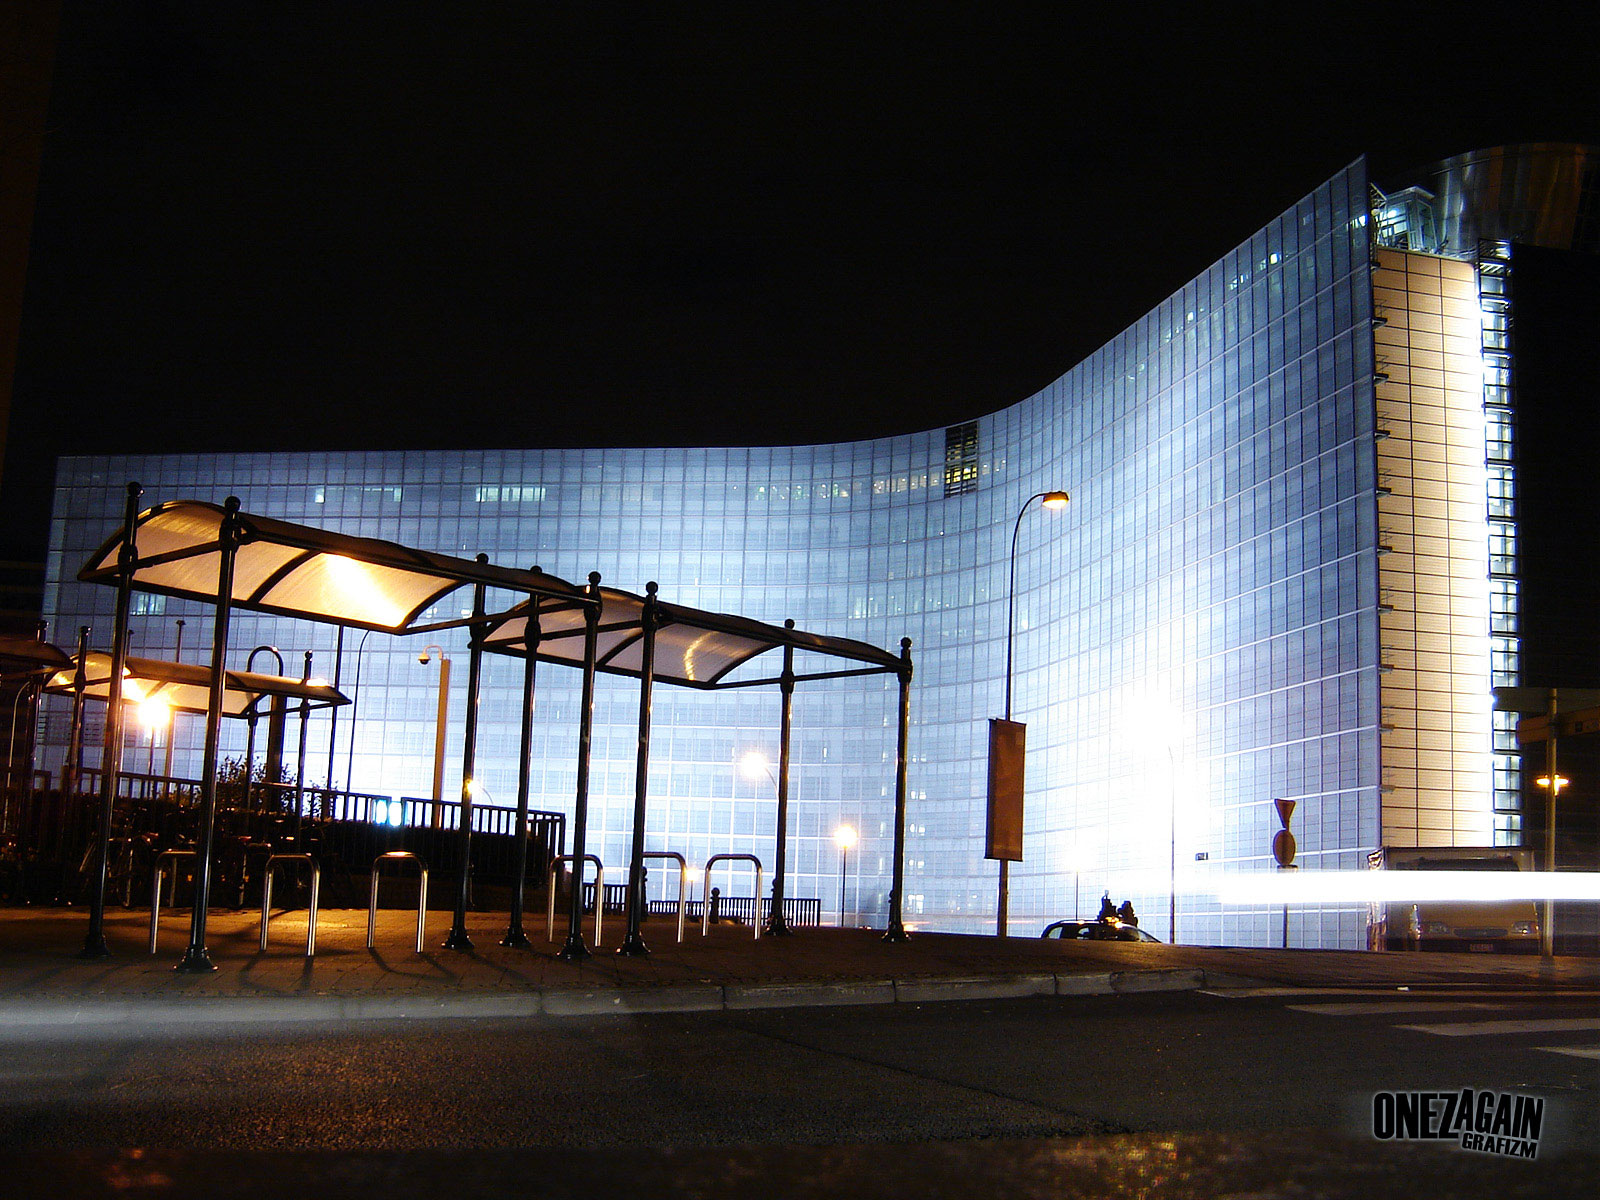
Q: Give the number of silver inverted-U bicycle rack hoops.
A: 6